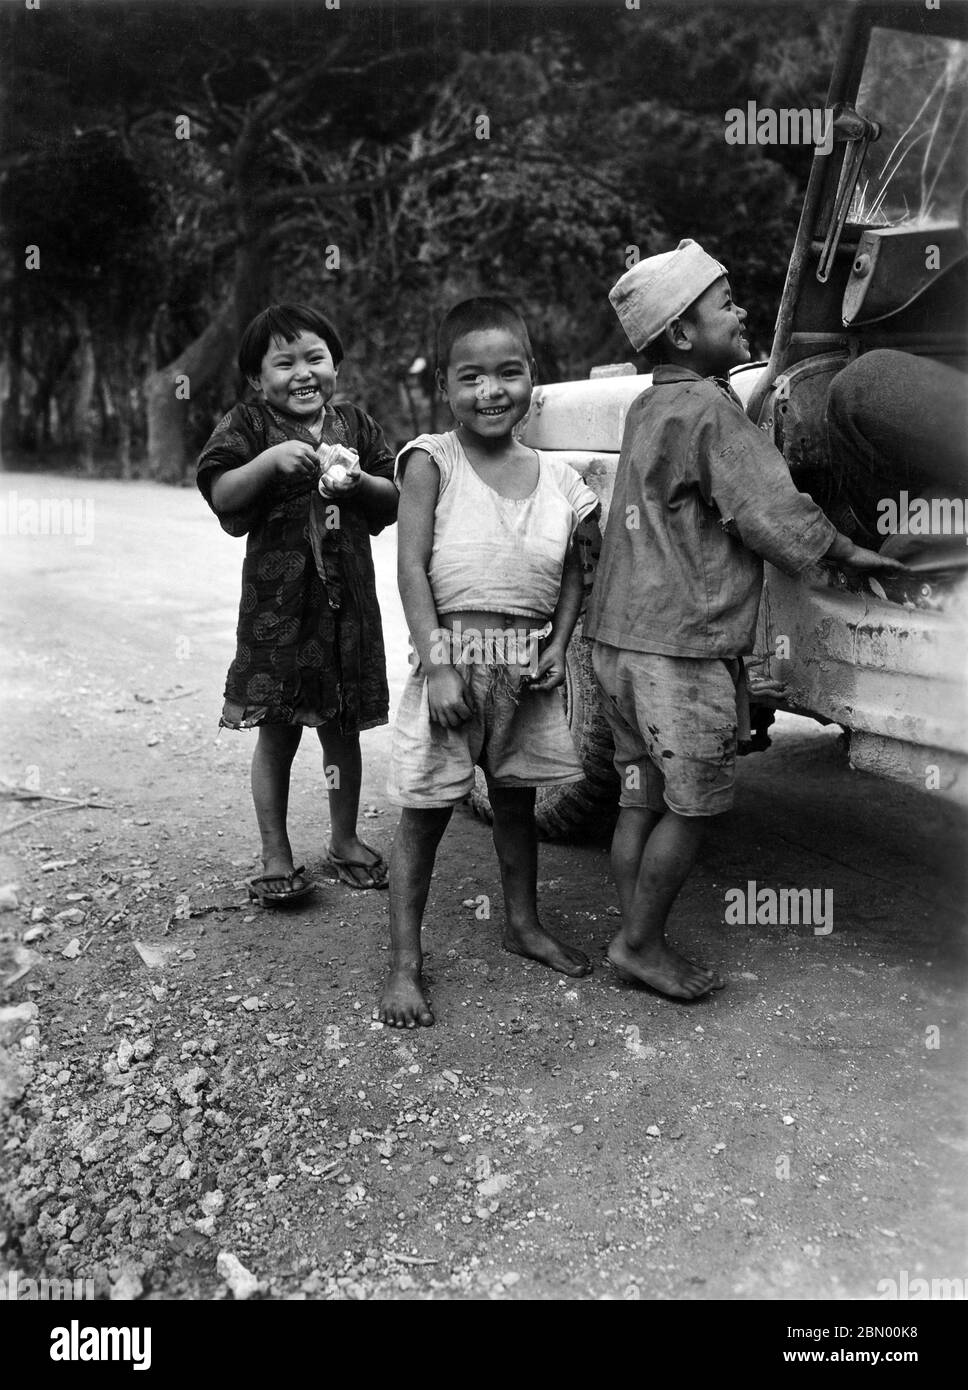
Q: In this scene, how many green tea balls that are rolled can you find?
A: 0